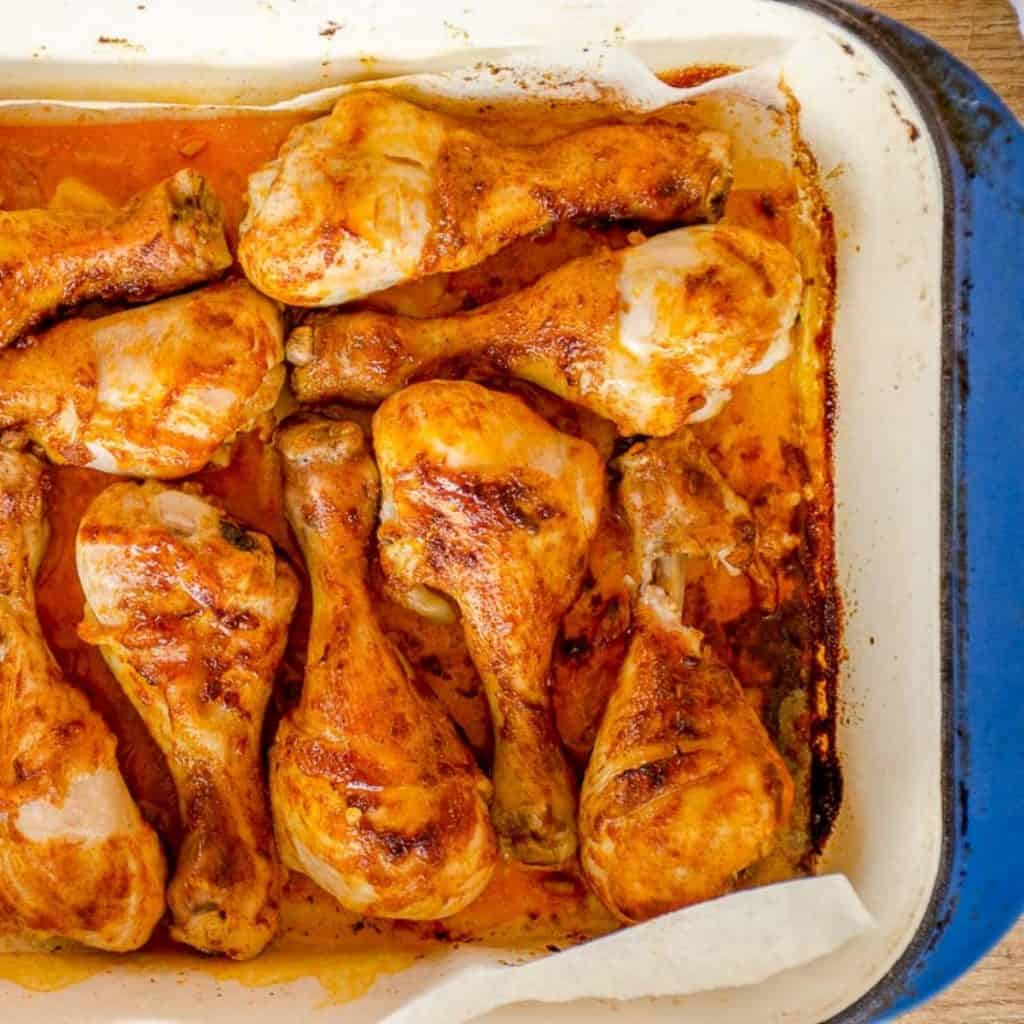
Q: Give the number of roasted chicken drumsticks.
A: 9